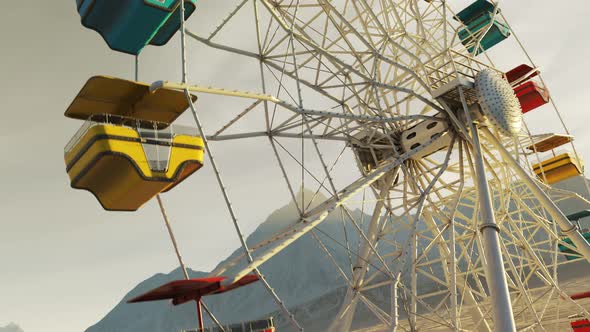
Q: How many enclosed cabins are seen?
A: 8